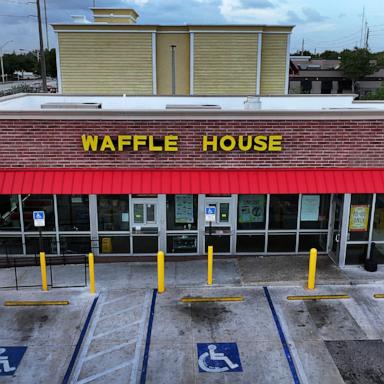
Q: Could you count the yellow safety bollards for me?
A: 5